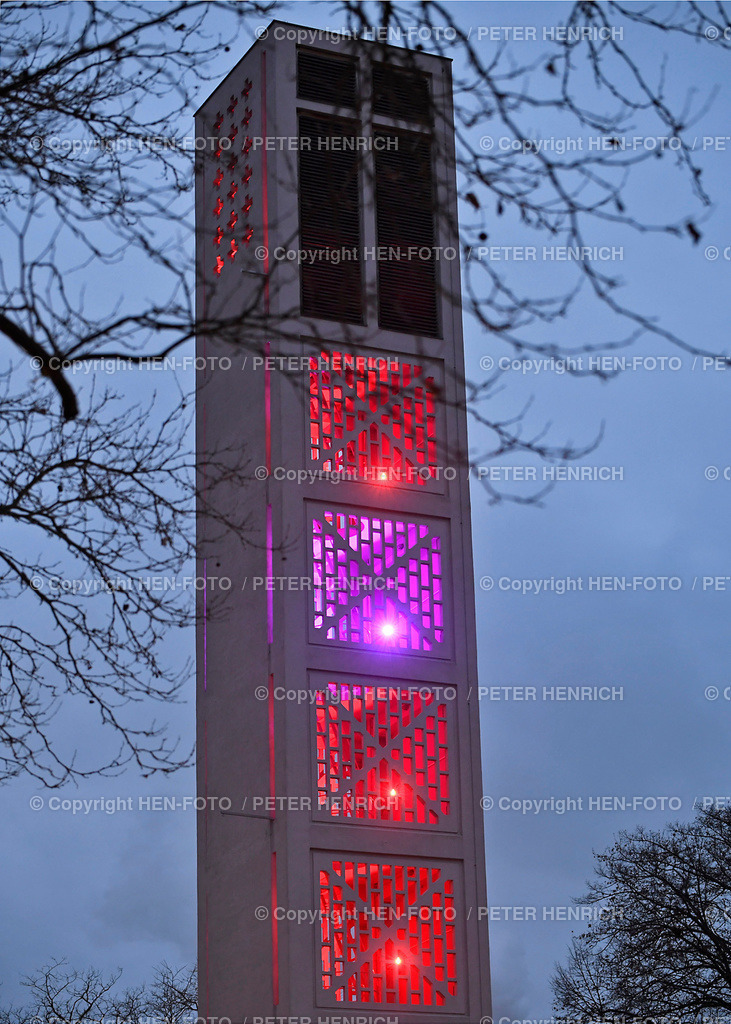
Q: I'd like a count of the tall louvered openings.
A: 2